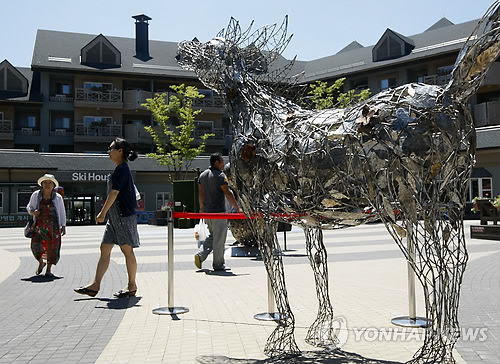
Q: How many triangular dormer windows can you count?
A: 3